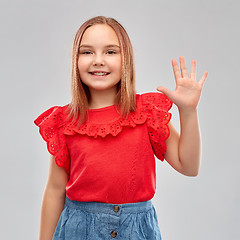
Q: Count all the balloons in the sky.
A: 0